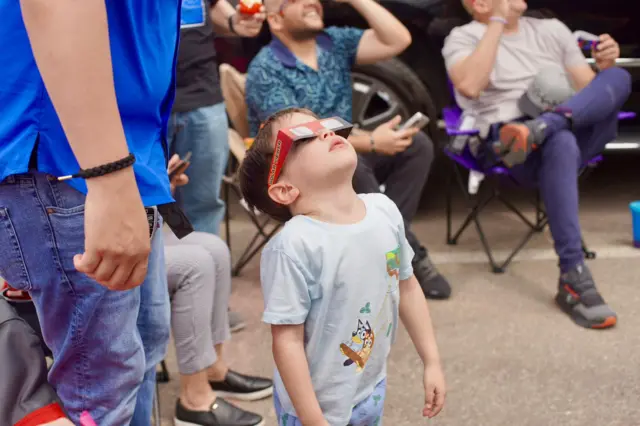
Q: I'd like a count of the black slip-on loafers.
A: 2